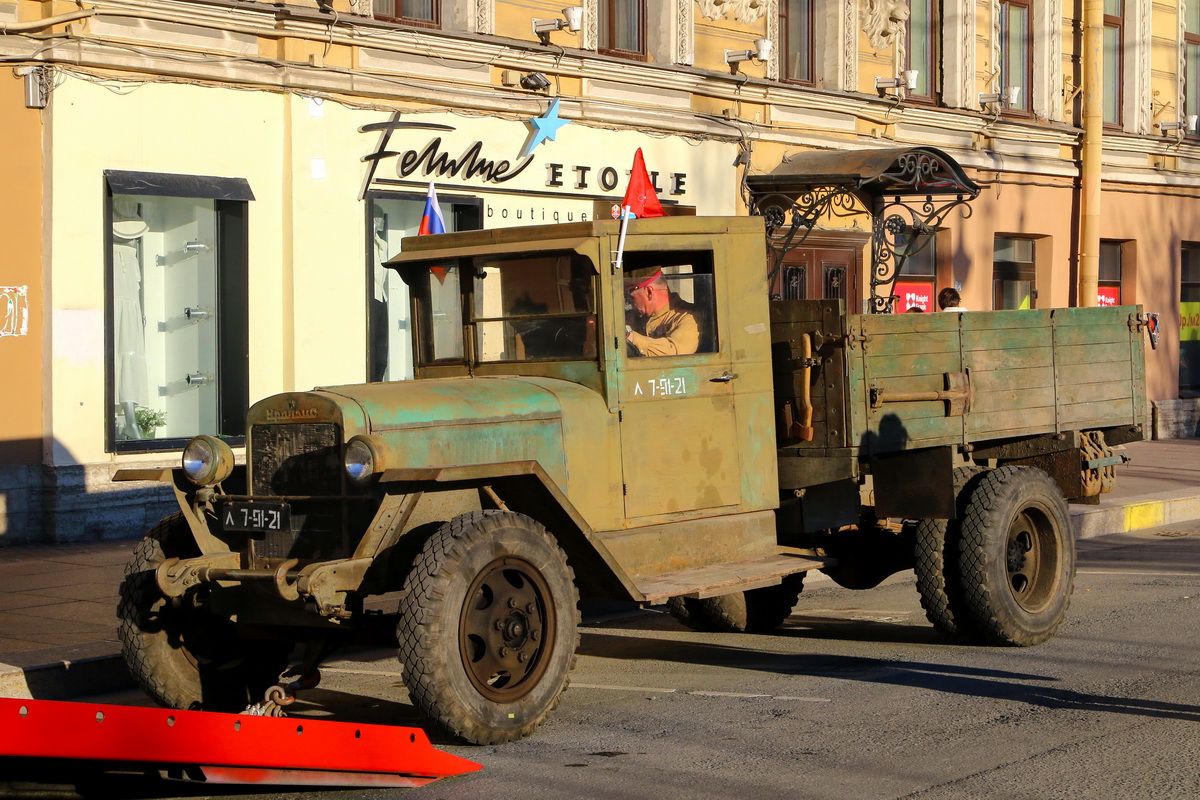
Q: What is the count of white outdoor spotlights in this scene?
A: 5